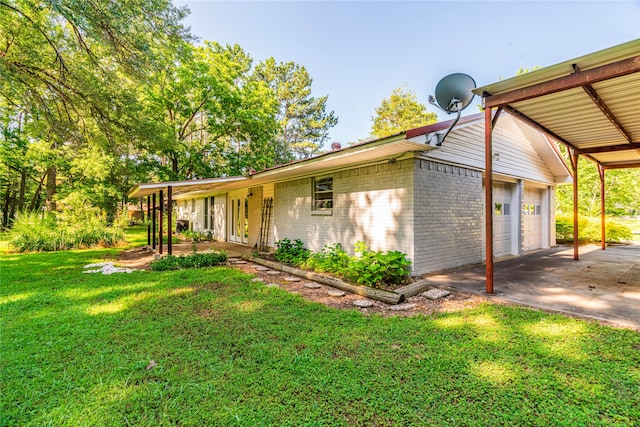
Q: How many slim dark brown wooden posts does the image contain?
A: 4